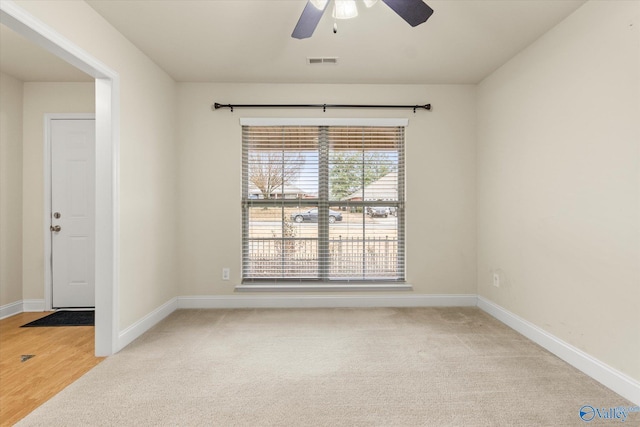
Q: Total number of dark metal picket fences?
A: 1